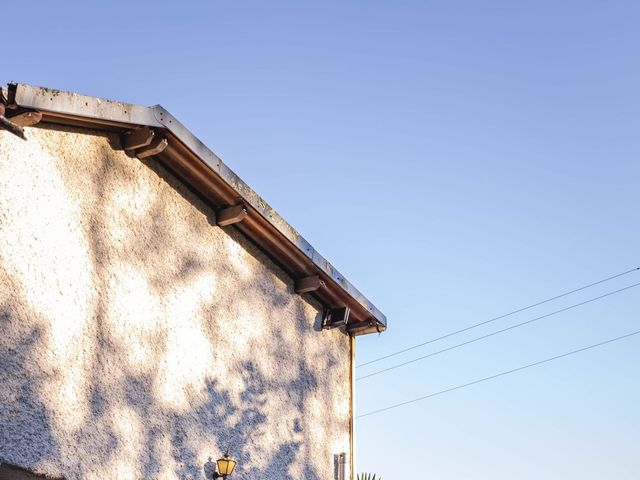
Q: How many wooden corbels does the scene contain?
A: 5